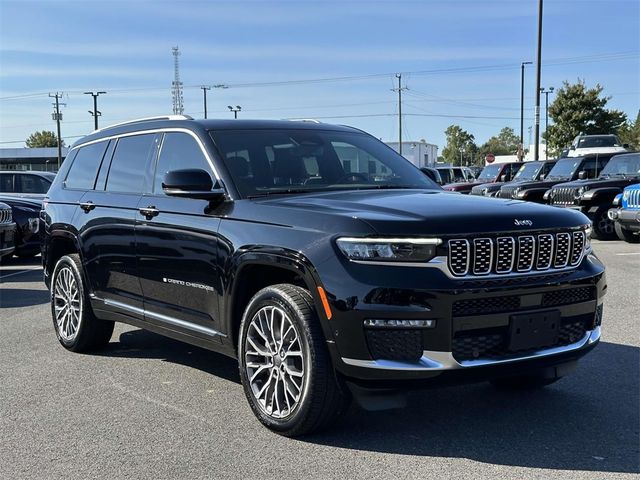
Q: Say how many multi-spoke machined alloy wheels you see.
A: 2